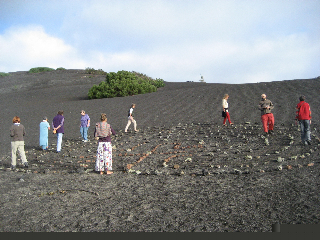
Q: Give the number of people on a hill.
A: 9